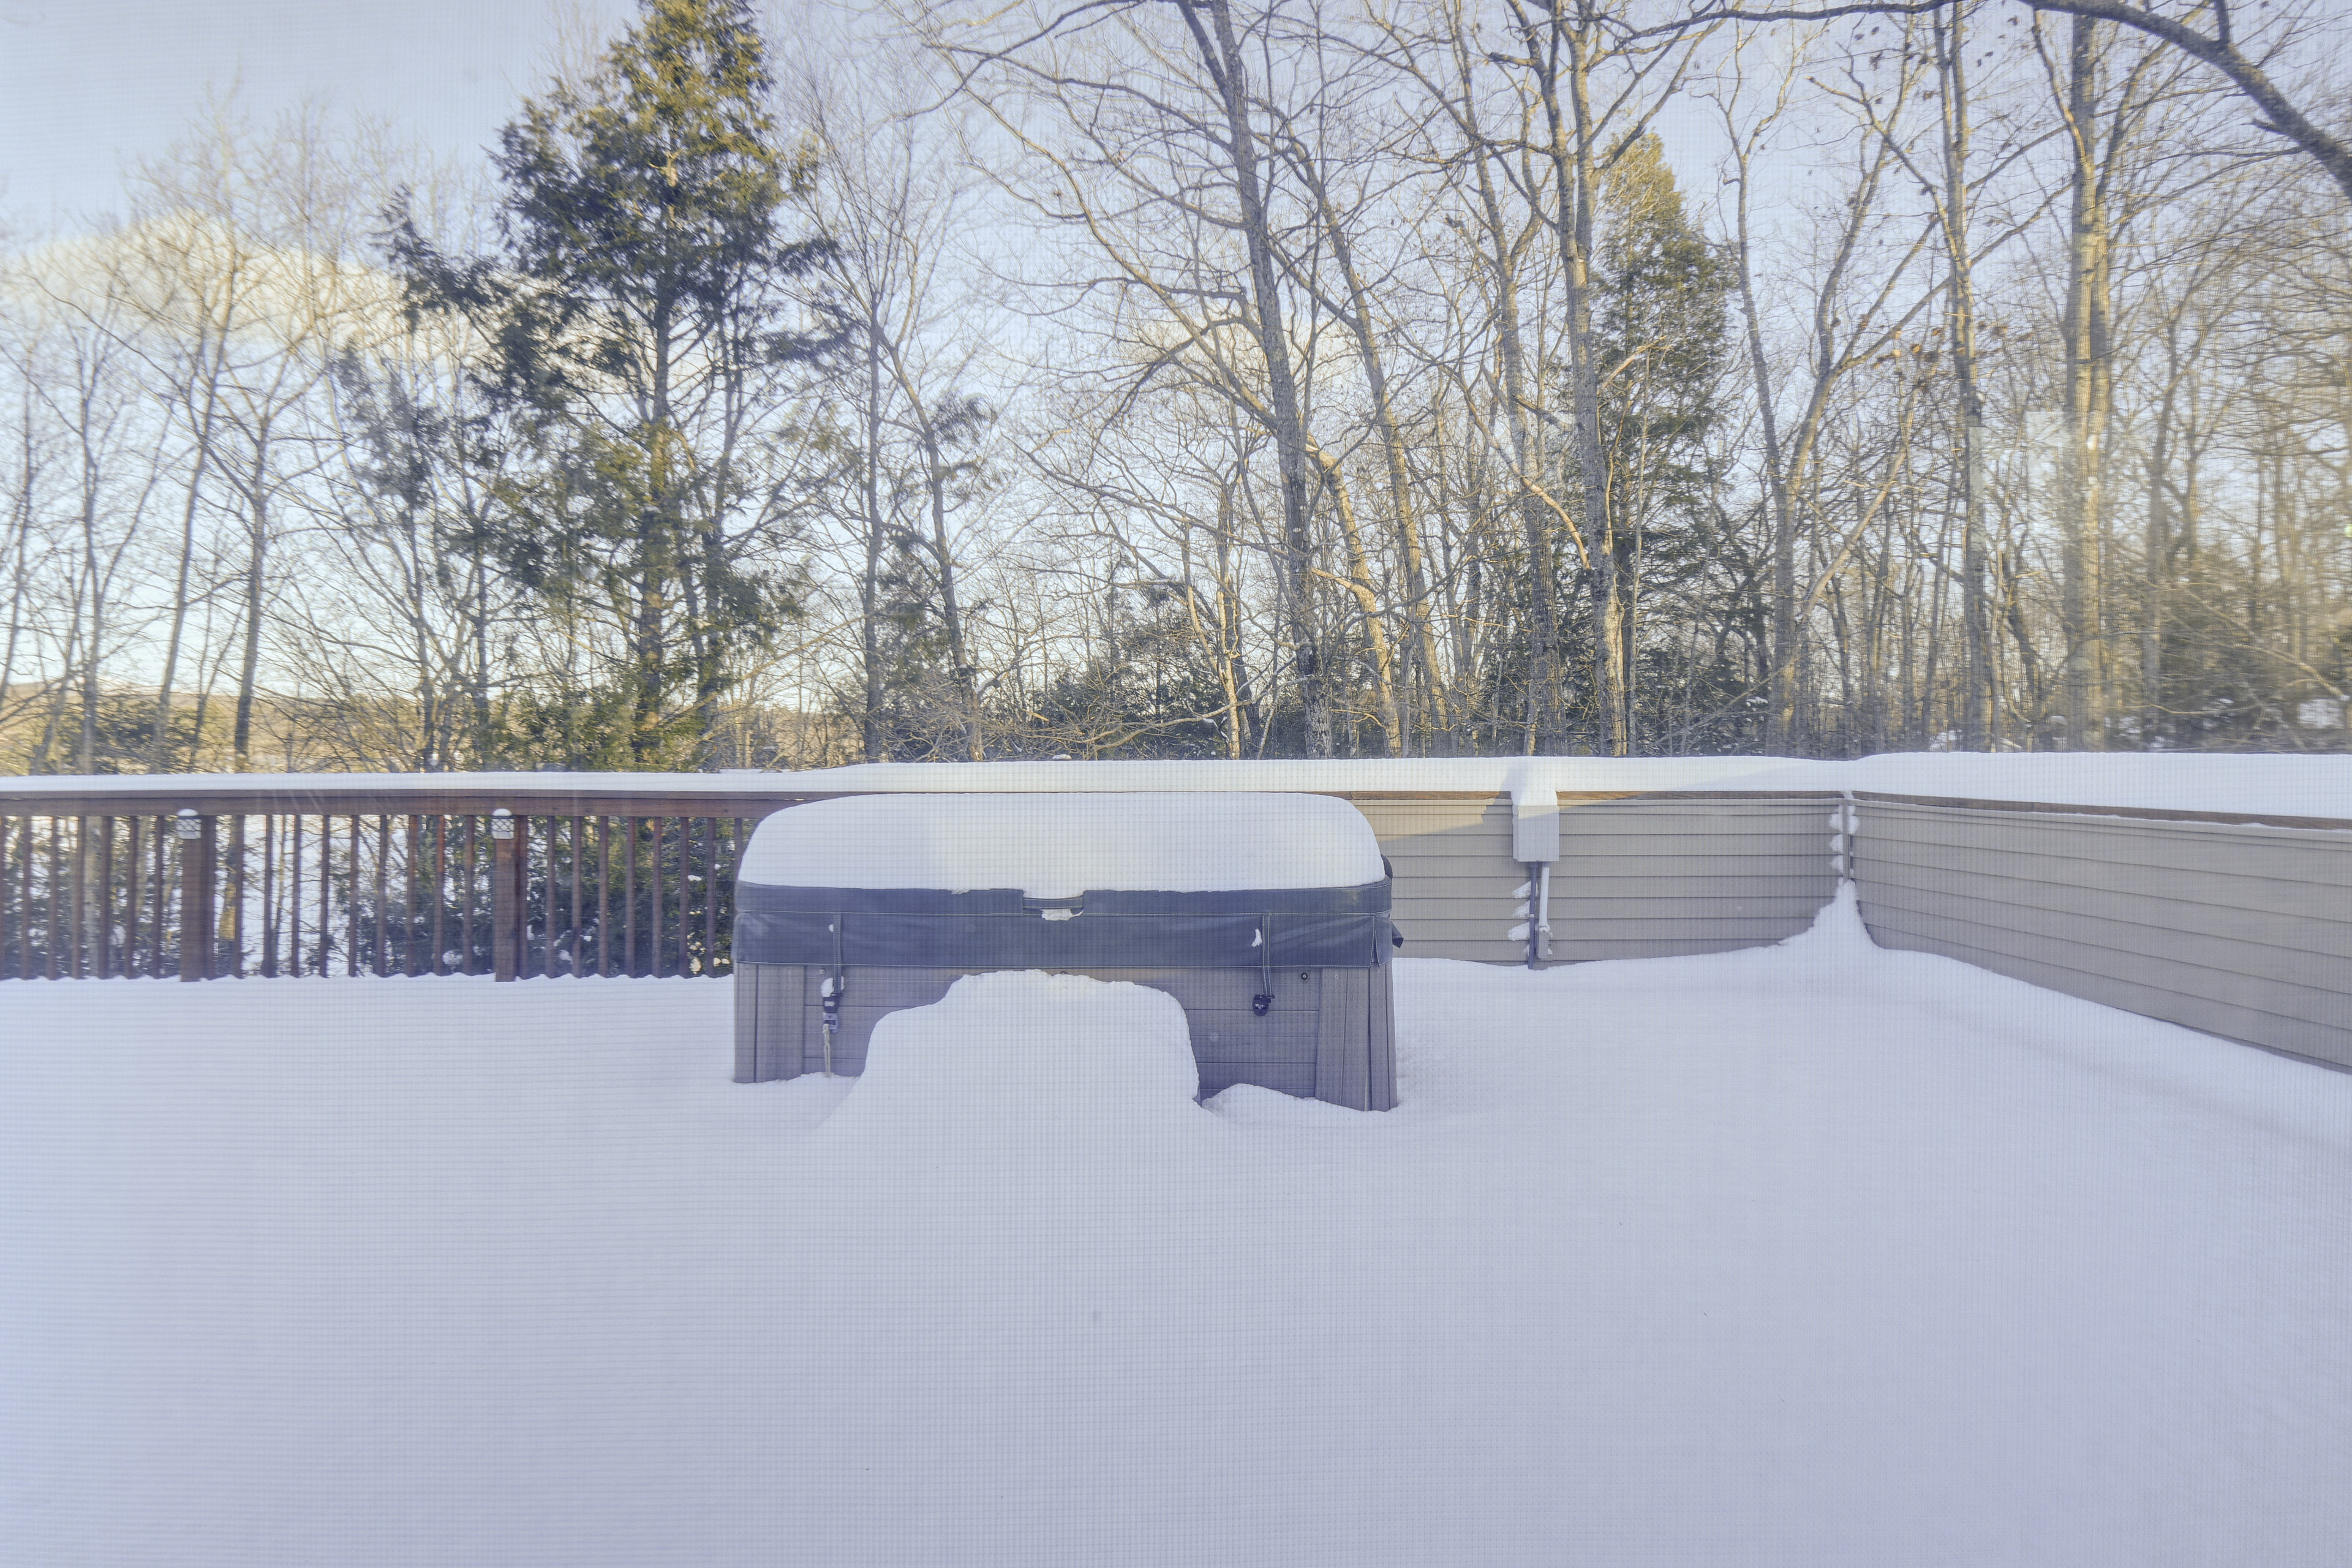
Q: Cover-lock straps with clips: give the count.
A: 2